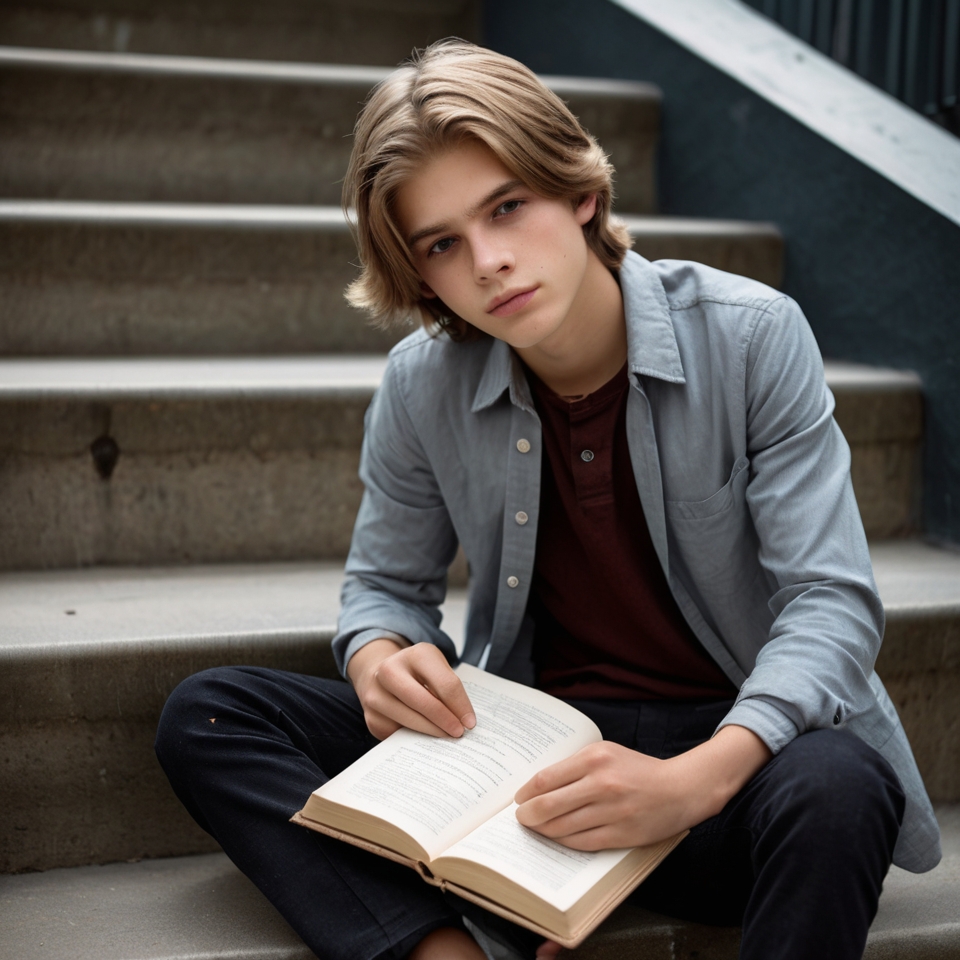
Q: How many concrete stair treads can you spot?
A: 5